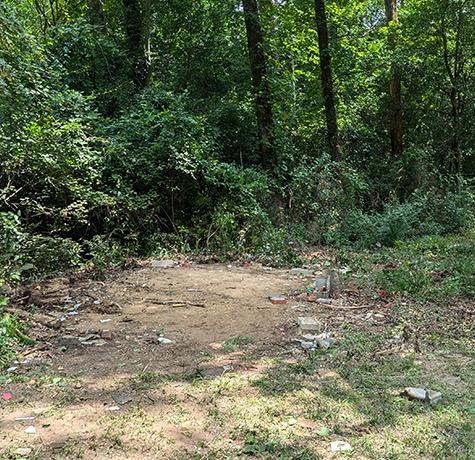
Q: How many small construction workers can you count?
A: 0